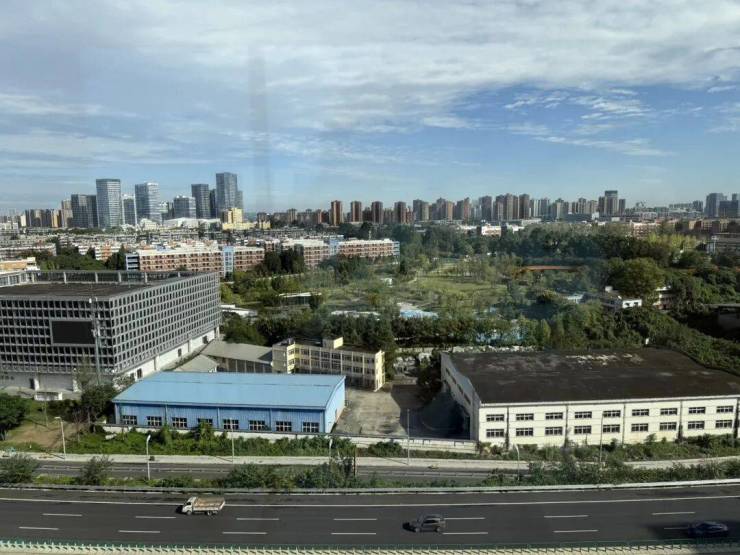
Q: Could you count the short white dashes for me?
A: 14